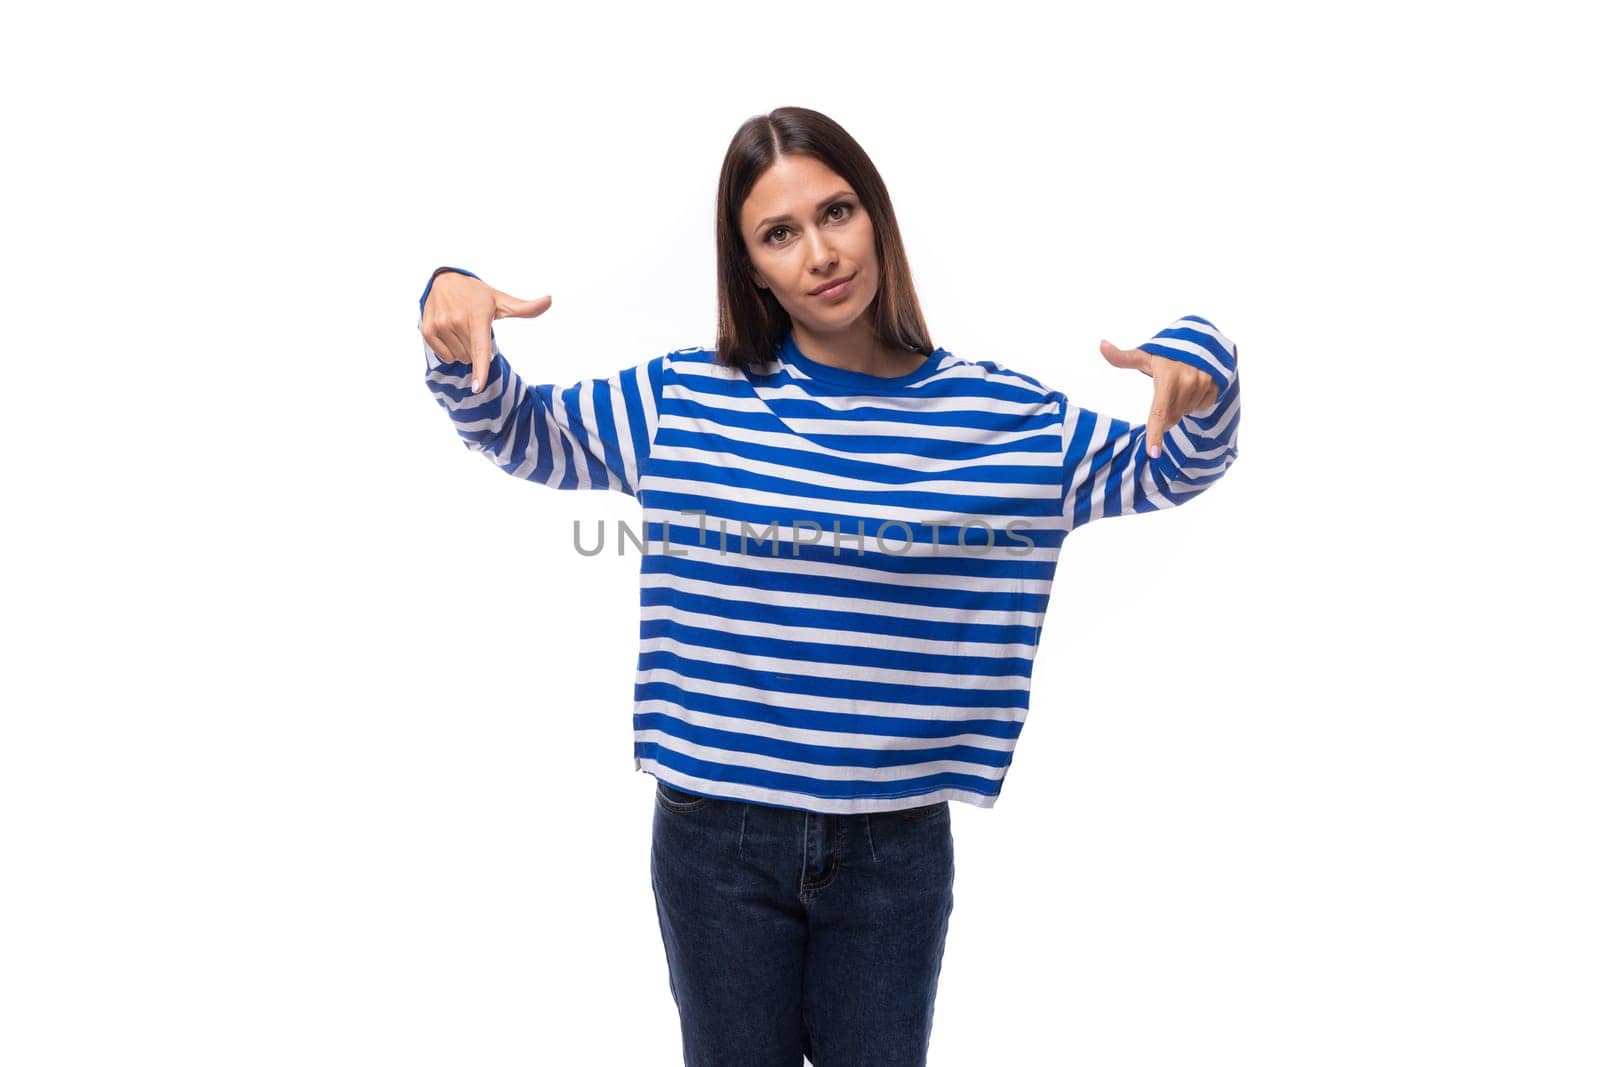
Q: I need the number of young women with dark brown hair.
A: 1